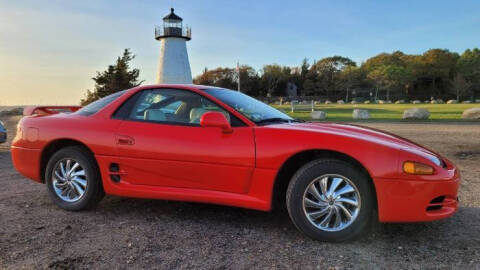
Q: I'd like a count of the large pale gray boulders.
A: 4